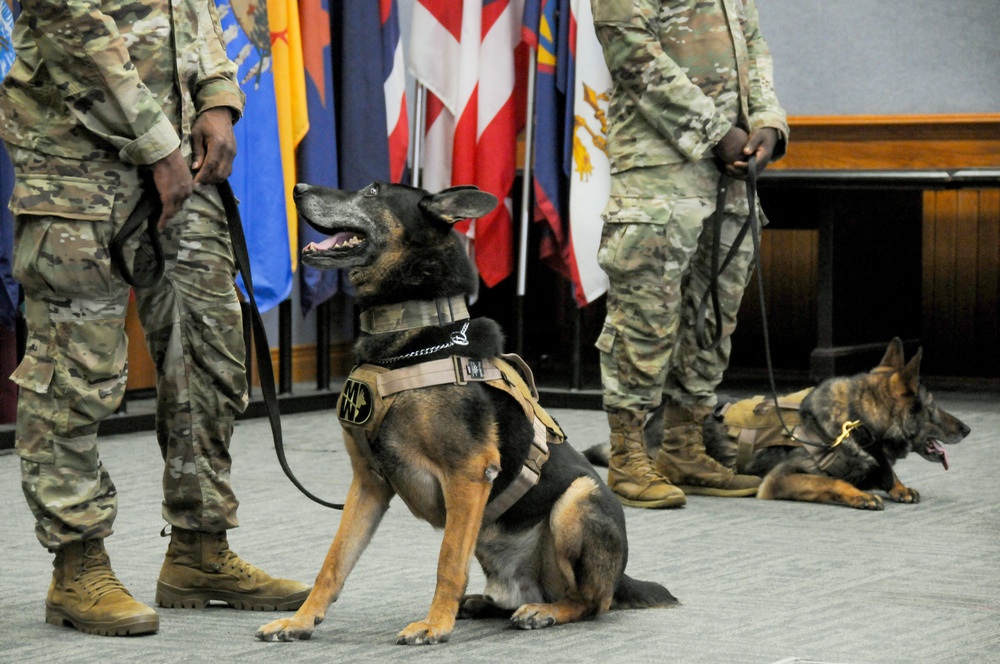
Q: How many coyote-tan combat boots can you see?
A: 4